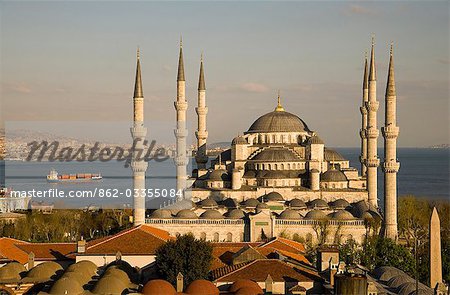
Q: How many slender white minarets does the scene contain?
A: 6